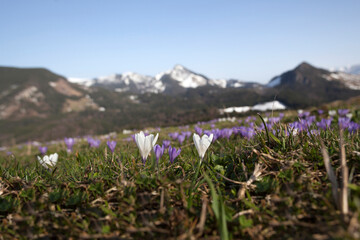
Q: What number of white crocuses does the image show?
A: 3